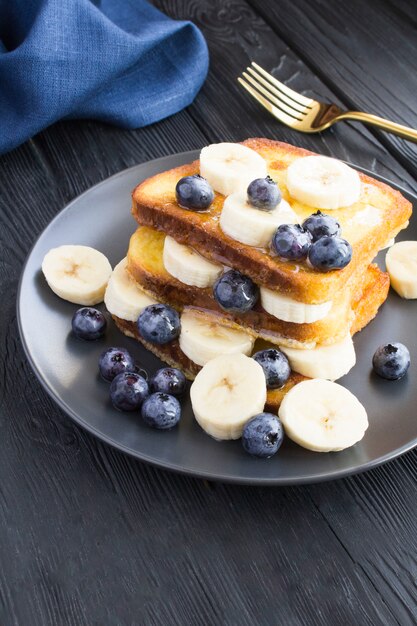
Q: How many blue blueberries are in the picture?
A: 15